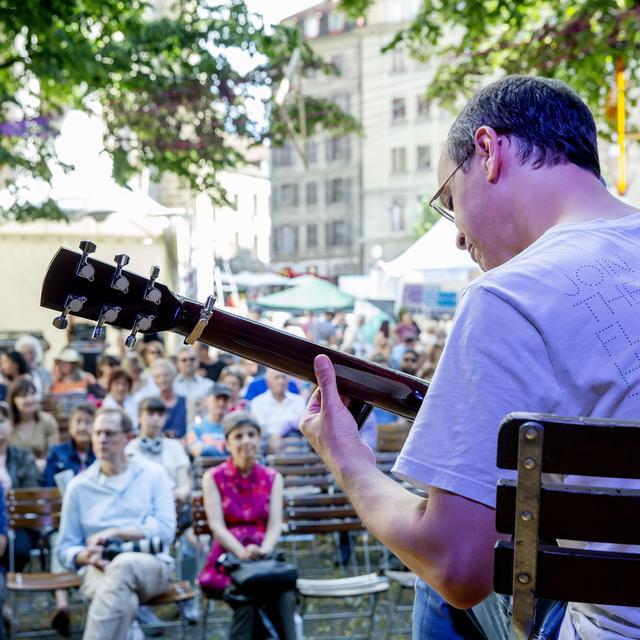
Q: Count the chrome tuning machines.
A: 6